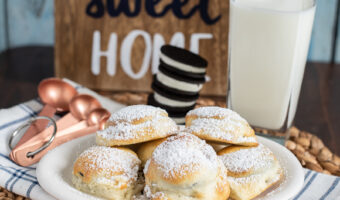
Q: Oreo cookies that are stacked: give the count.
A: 4